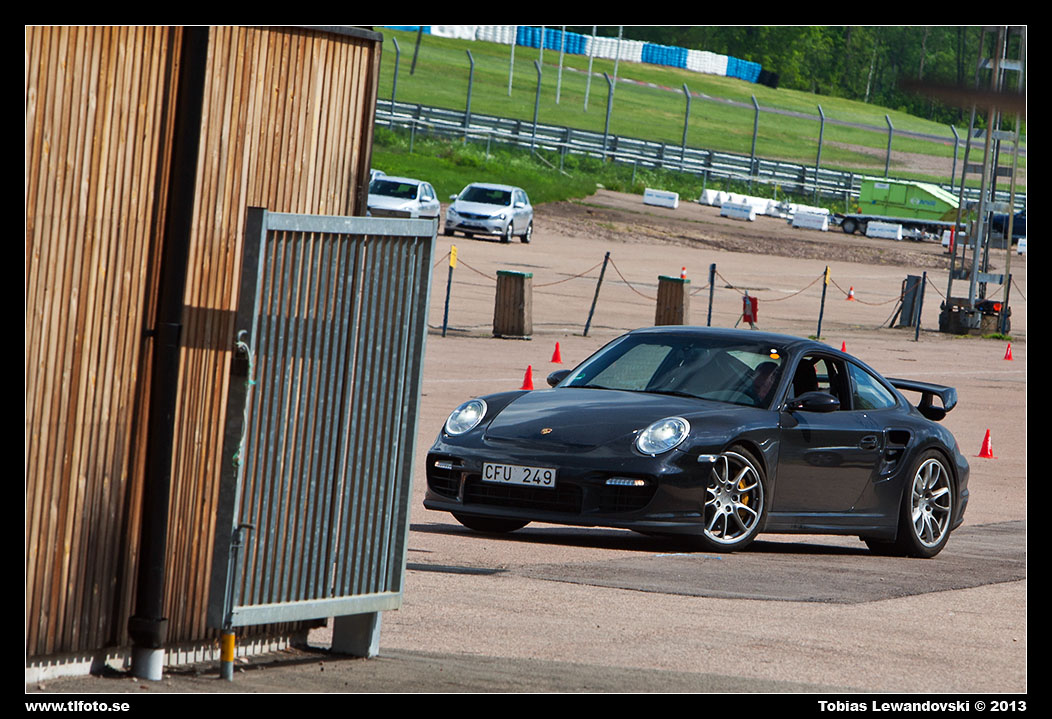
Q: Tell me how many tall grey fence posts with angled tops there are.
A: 9